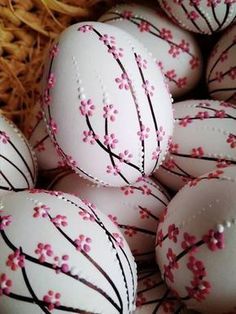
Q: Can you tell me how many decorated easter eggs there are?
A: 11